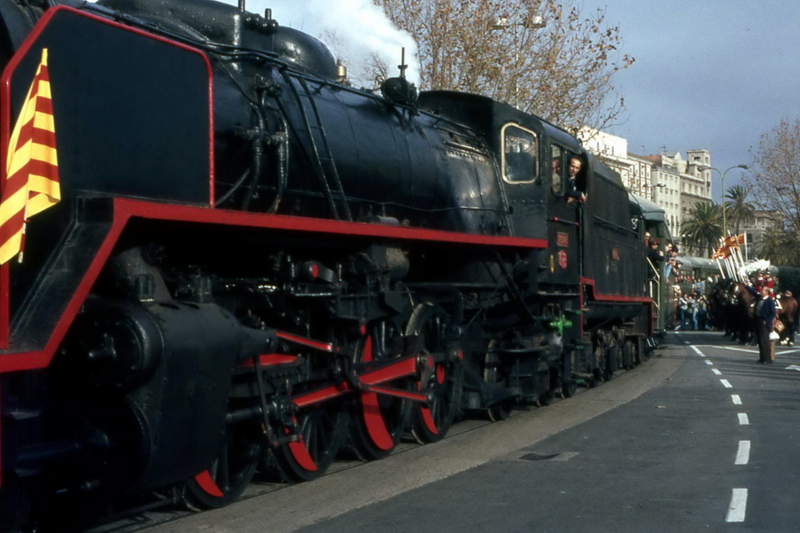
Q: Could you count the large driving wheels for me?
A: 4